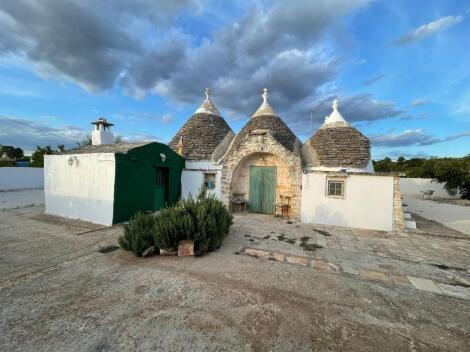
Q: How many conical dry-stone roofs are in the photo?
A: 3